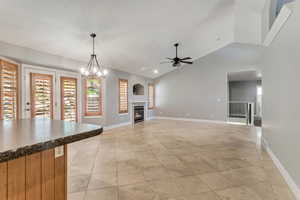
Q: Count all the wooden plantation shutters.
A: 6